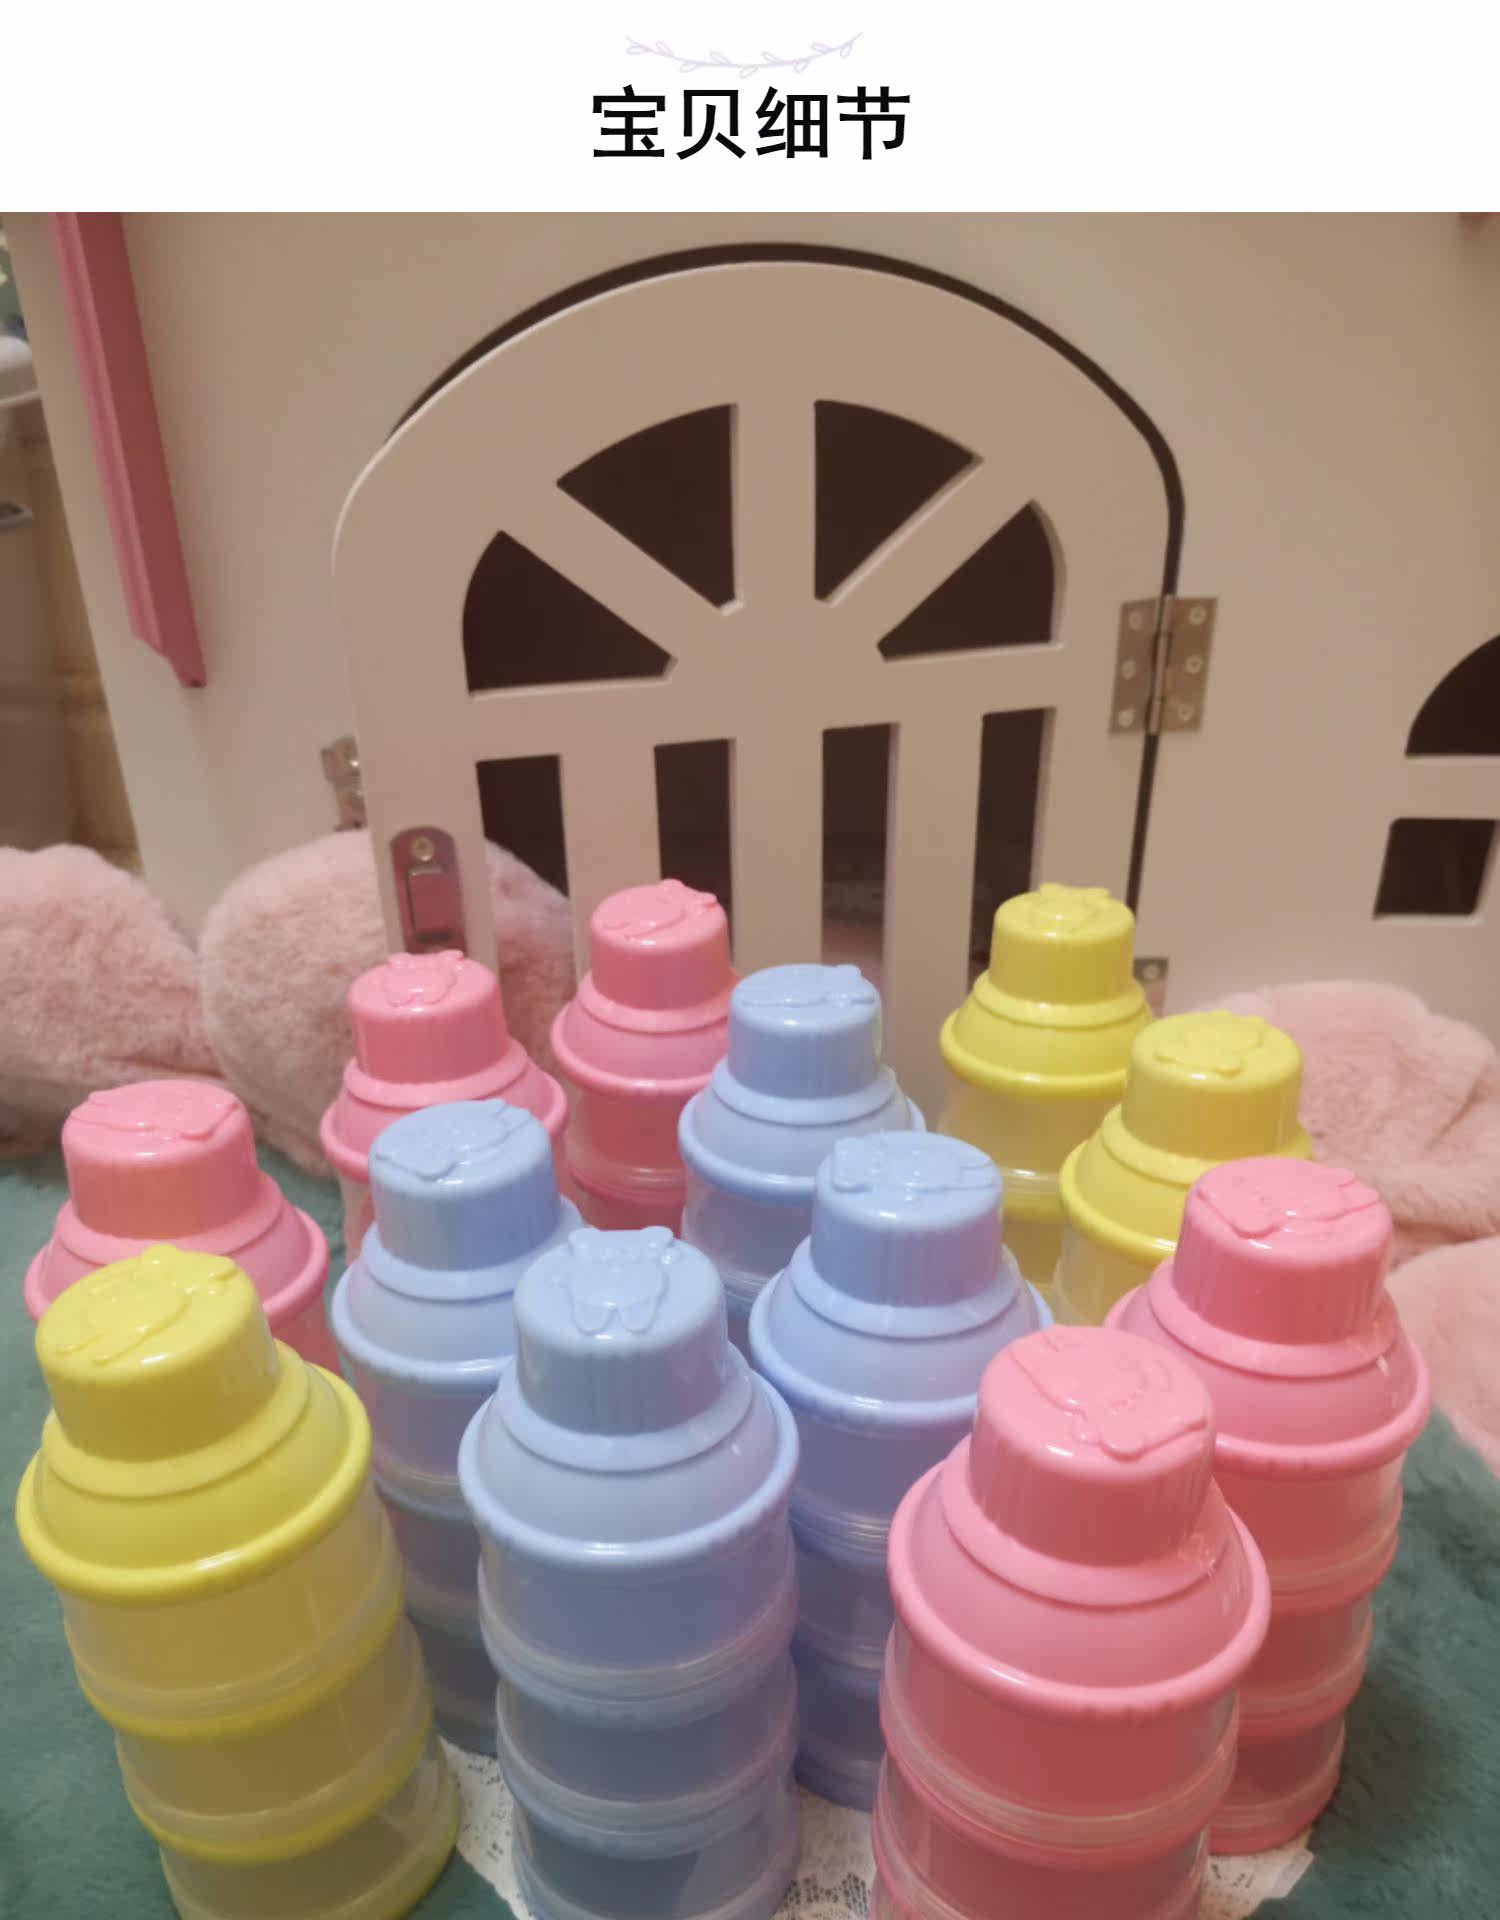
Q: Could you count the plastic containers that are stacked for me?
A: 12